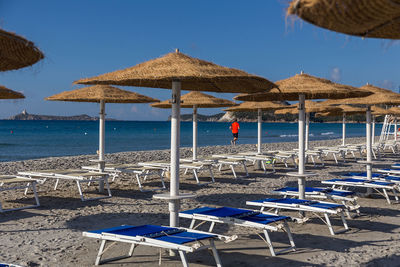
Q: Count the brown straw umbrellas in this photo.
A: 13